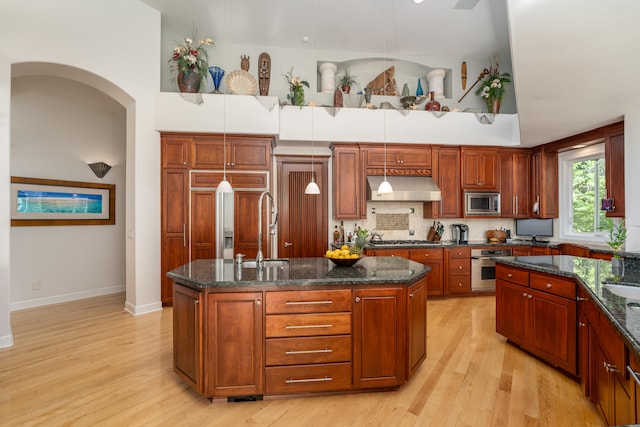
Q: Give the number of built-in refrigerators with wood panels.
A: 1